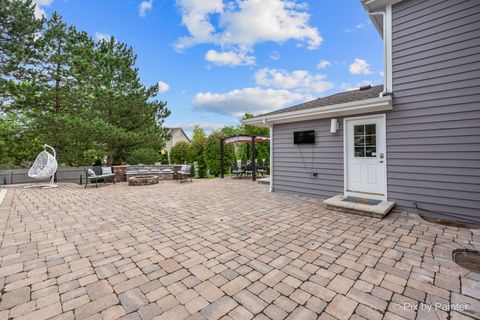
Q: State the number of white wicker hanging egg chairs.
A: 1